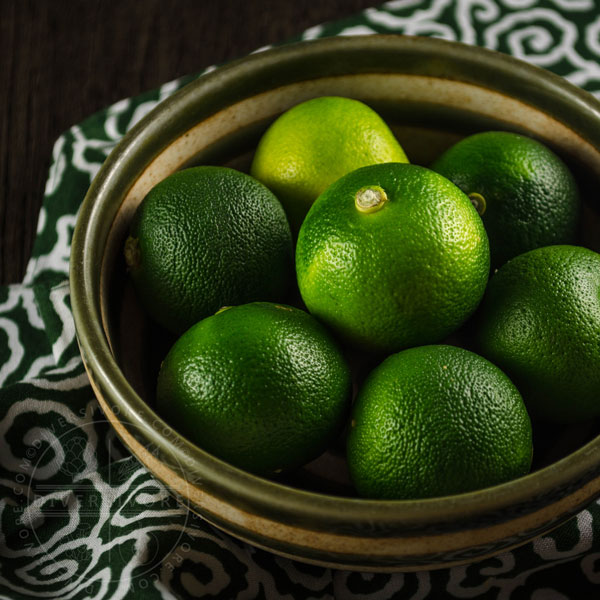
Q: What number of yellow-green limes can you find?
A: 1